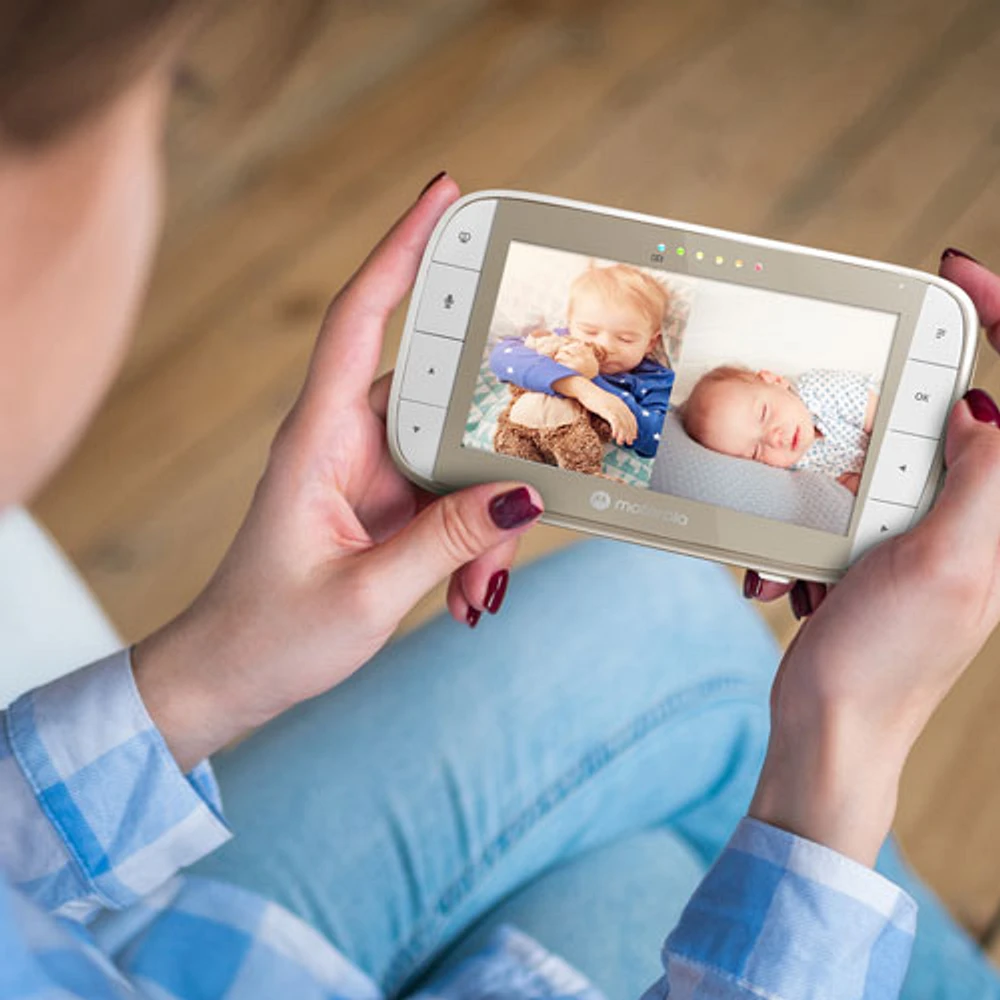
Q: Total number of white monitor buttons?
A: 8